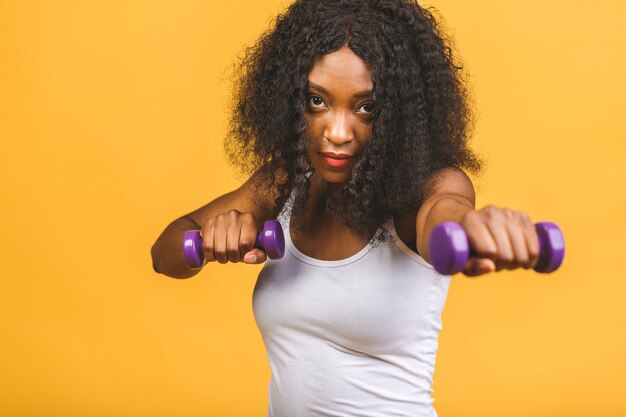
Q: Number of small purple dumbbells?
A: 2